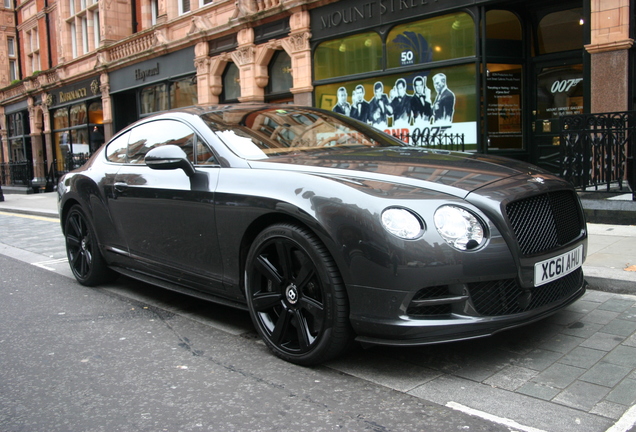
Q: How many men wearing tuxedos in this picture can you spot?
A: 6